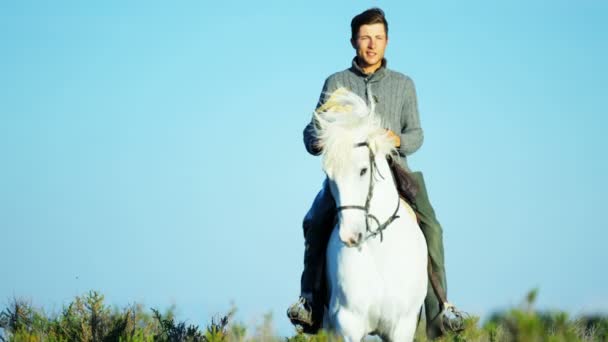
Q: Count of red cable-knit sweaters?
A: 0